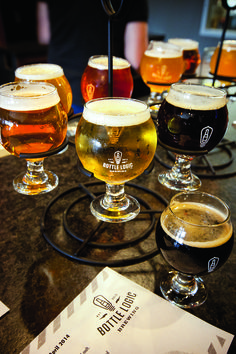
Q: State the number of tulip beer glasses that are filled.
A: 9